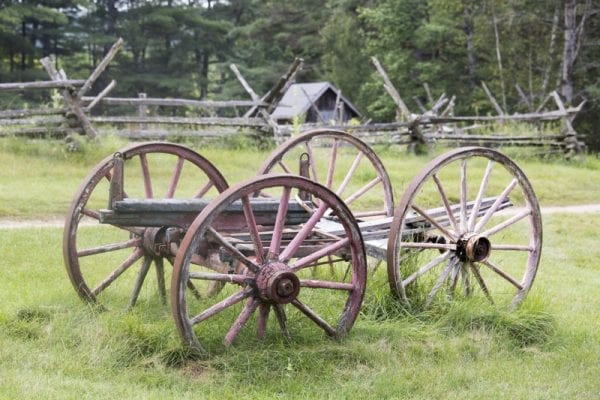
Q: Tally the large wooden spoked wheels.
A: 4